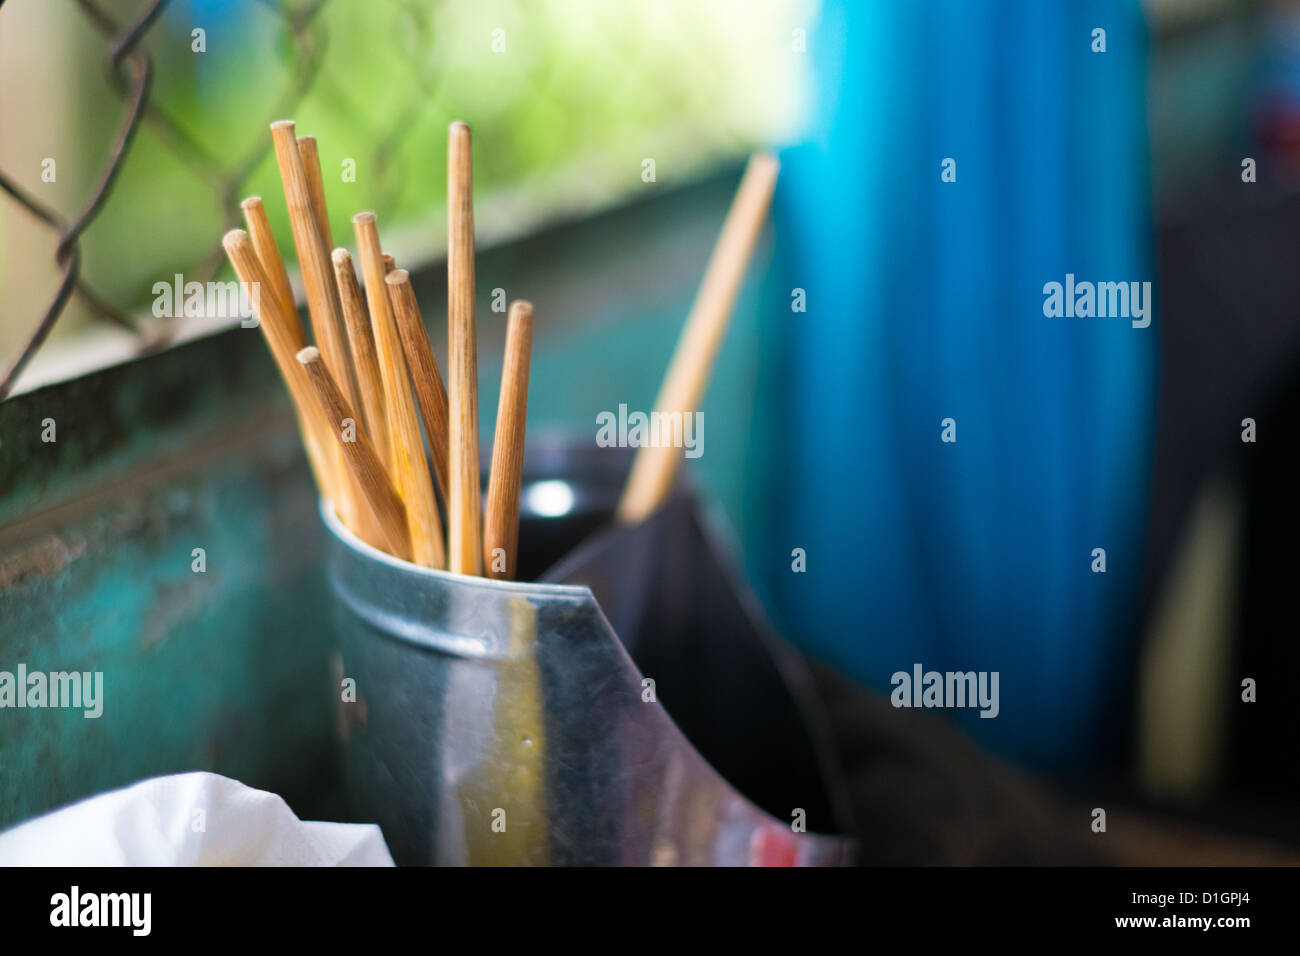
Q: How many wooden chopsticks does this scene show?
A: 12